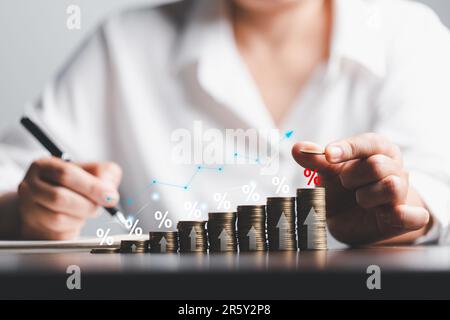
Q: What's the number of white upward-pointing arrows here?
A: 7